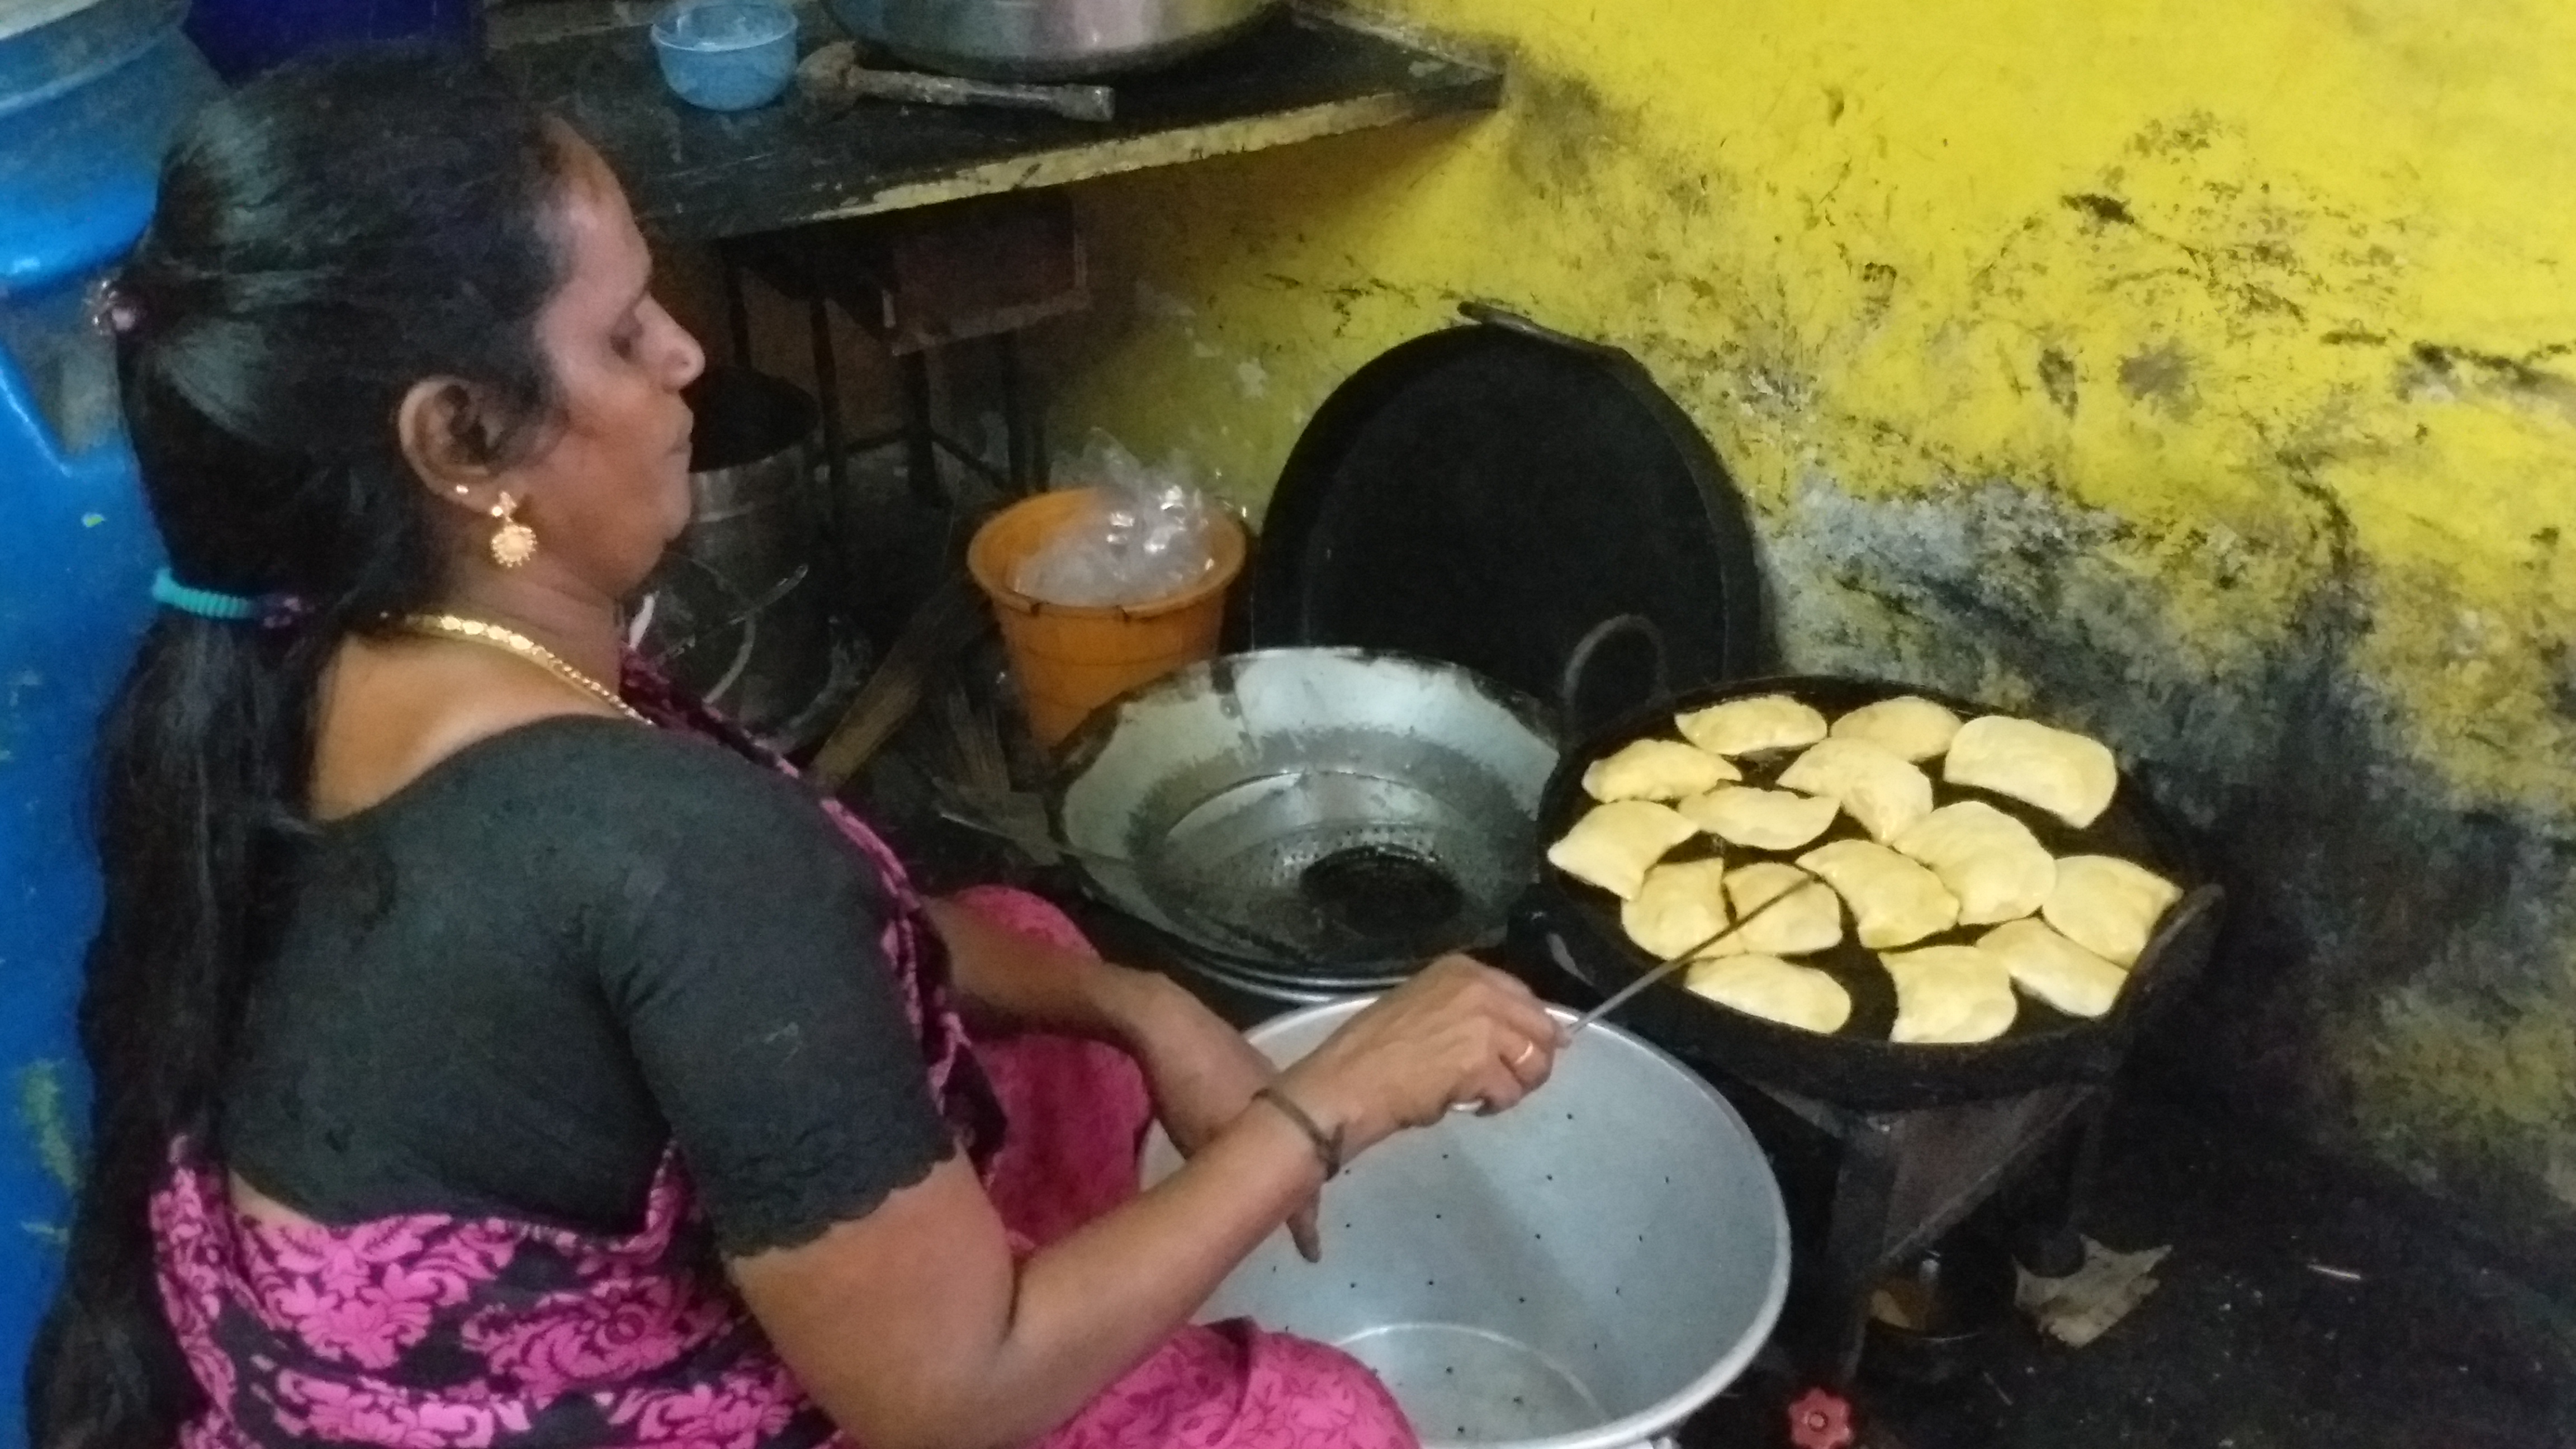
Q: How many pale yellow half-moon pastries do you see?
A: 15